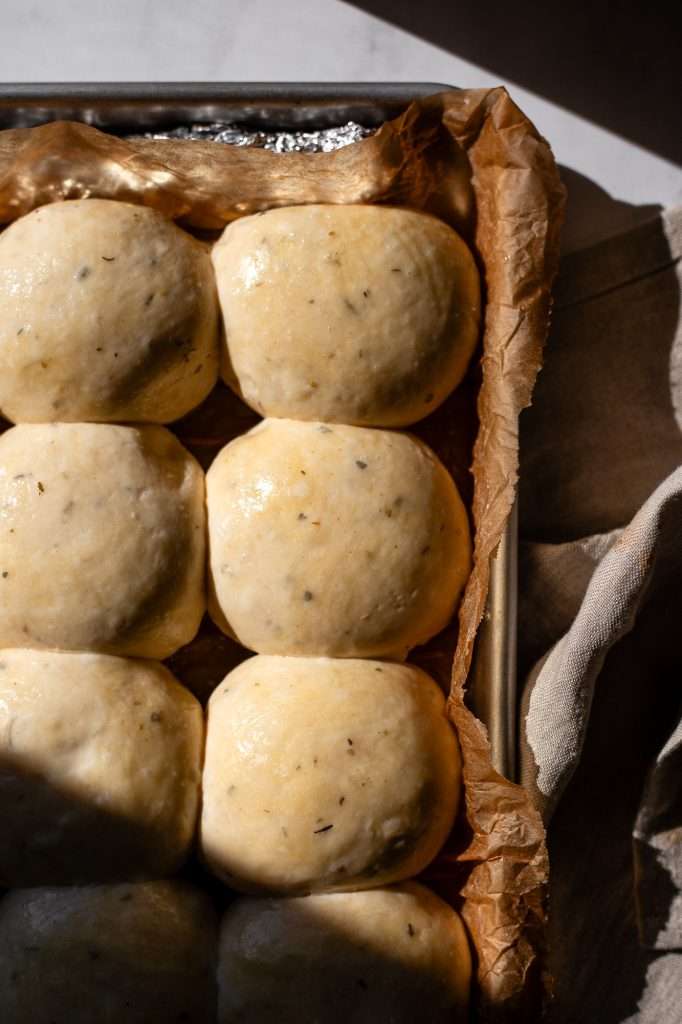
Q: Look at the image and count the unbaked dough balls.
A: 8